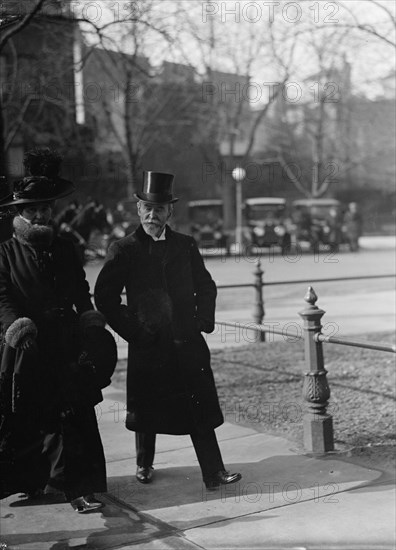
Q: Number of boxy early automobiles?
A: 3